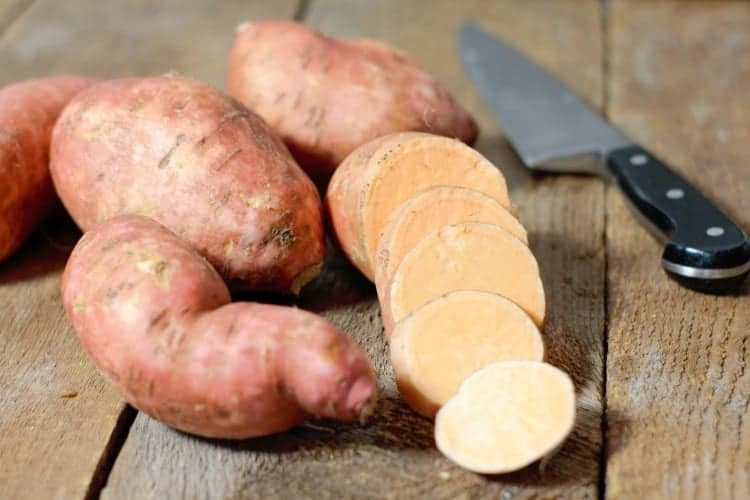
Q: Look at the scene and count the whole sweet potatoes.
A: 4